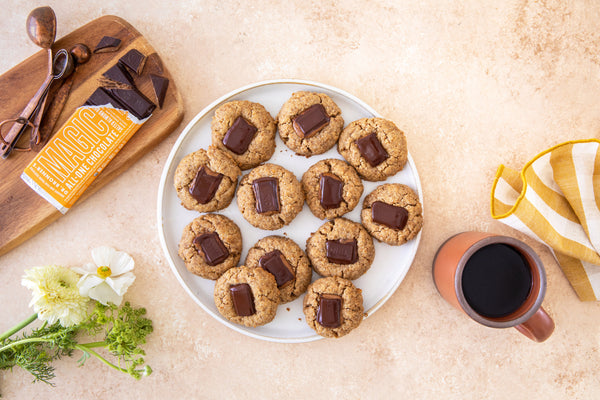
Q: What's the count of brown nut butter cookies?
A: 12